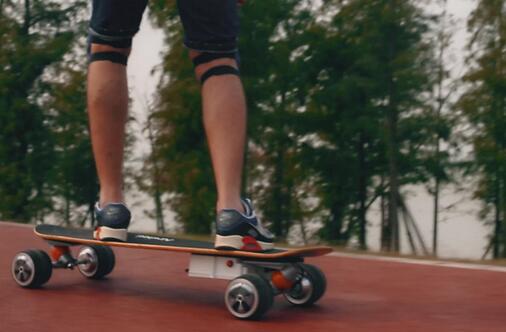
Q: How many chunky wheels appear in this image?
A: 4